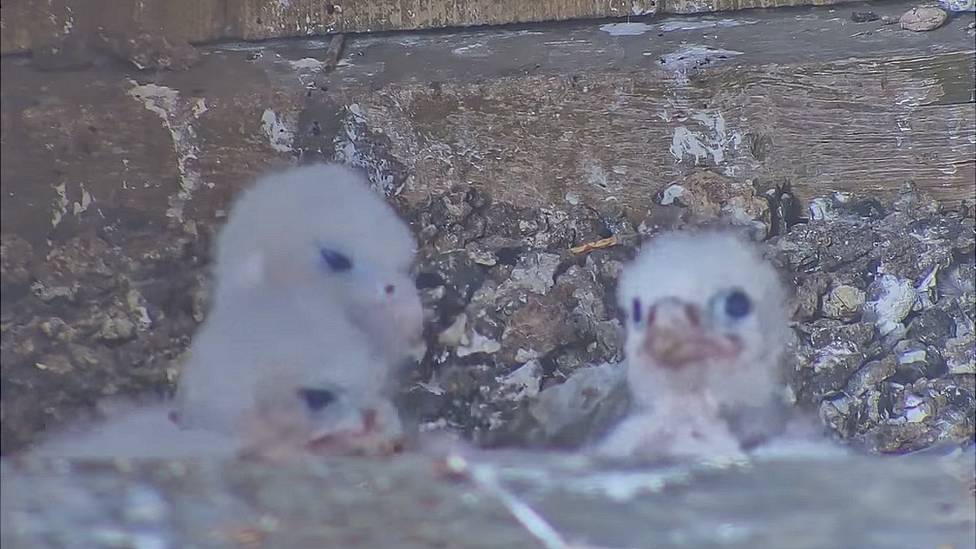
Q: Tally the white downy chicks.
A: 3